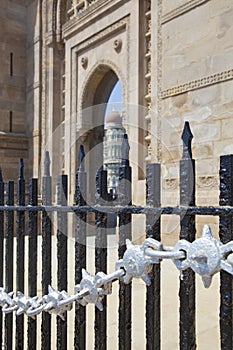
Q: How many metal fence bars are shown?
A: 12